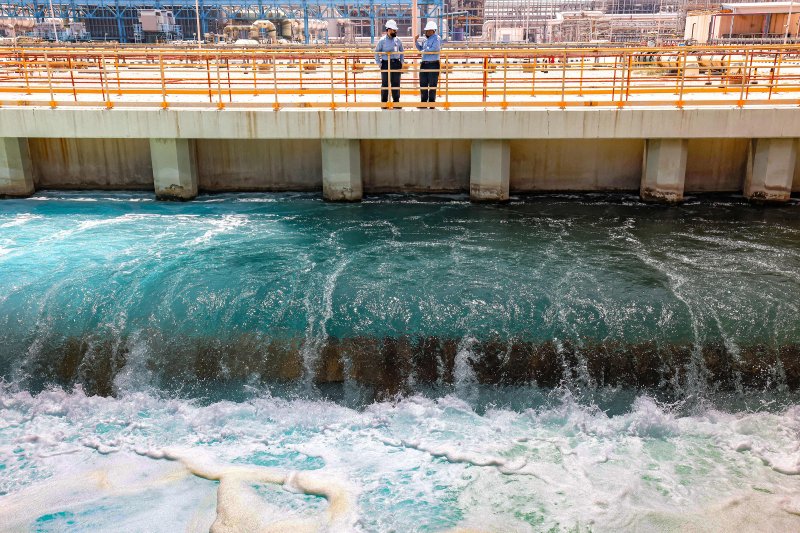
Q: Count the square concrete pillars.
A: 6